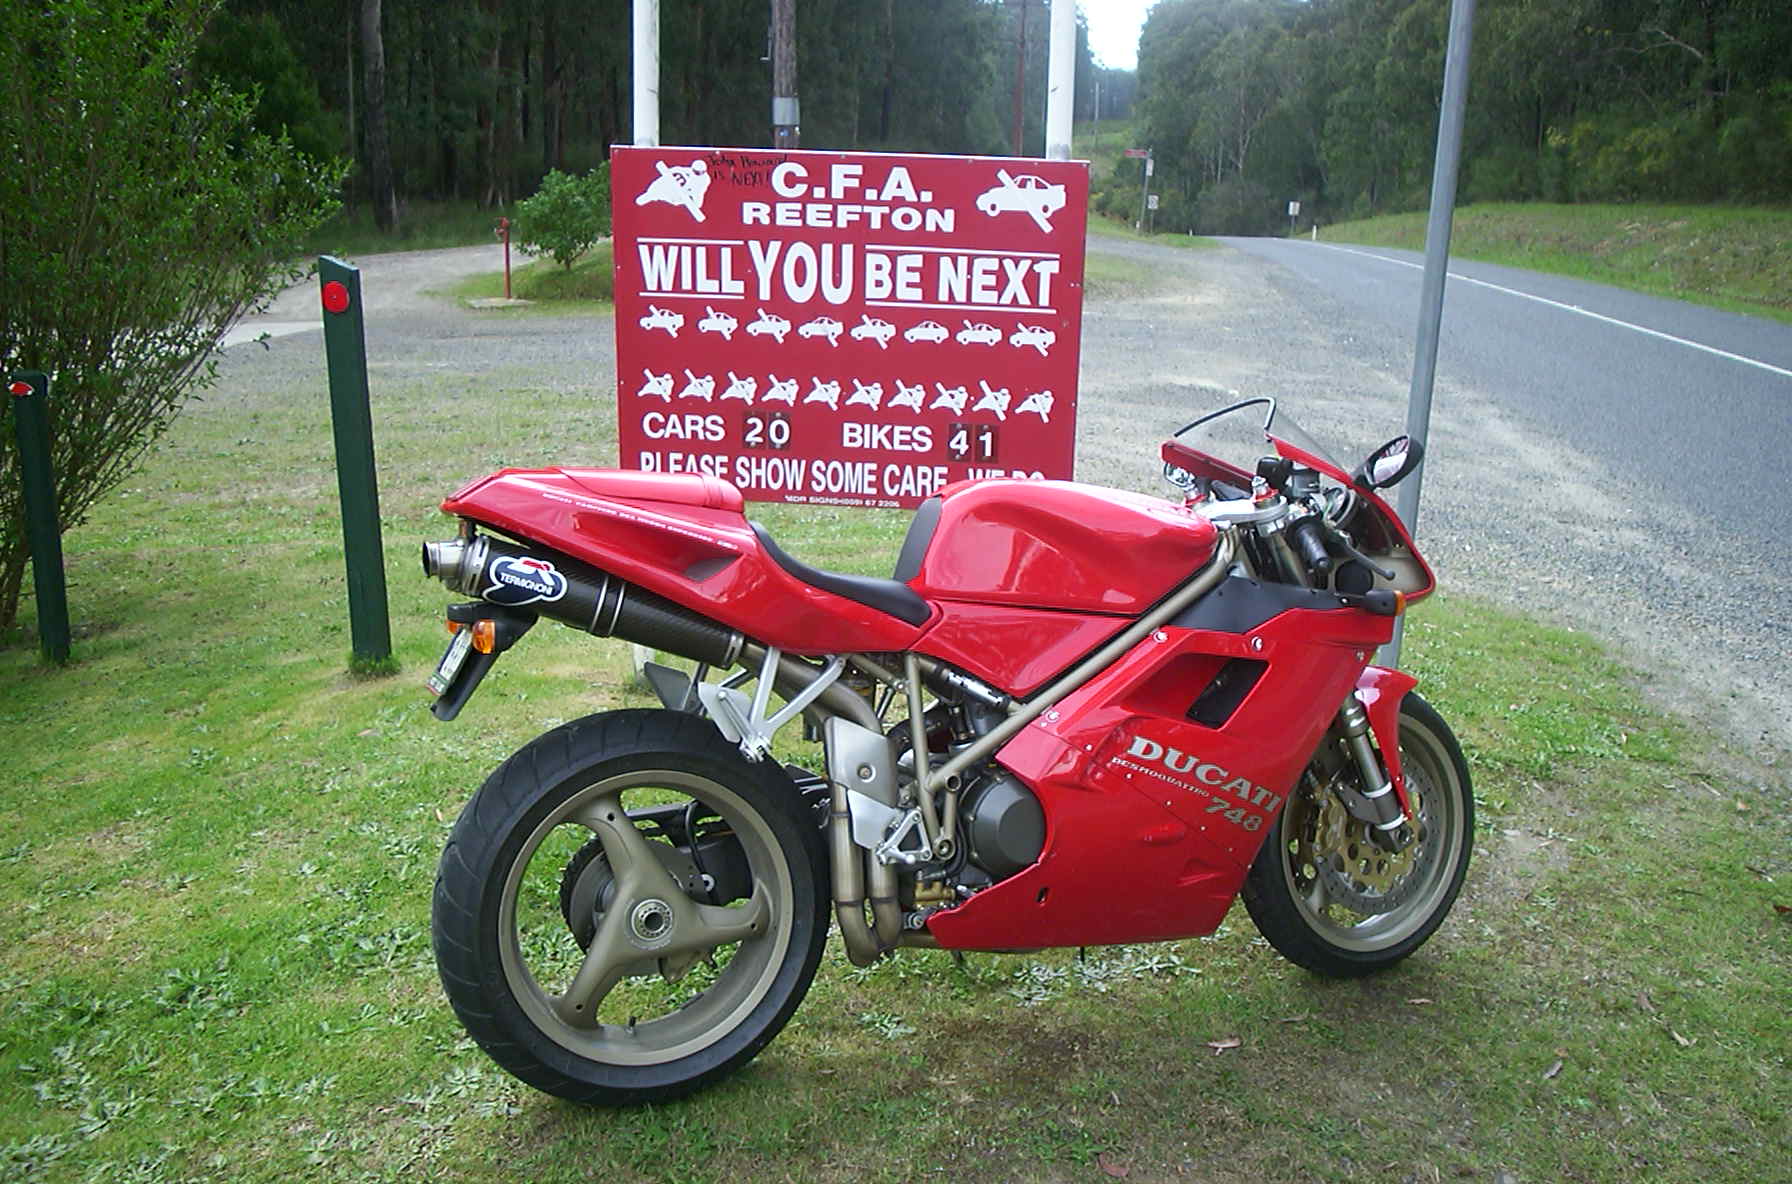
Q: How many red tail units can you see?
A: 1